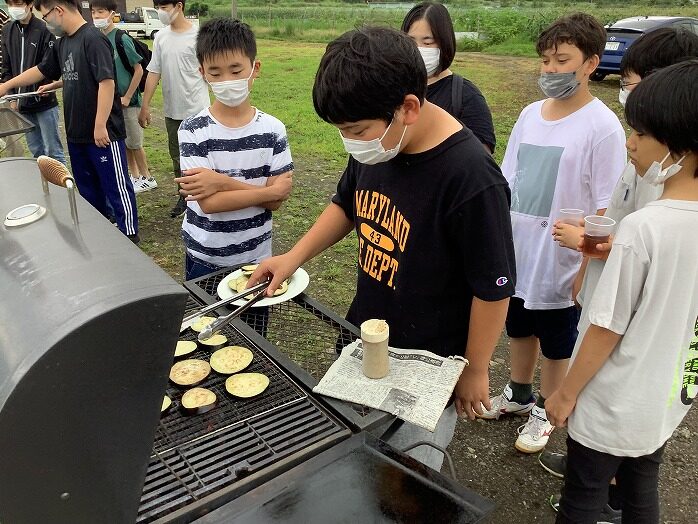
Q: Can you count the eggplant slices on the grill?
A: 8